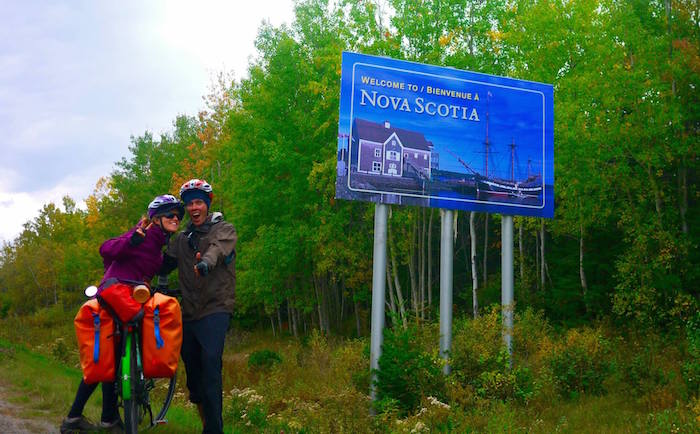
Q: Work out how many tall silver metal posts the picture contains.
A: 3